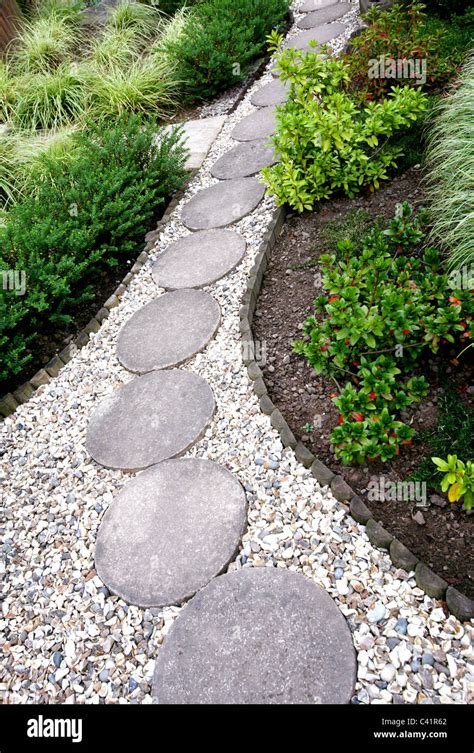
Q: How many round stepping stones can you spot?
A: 13